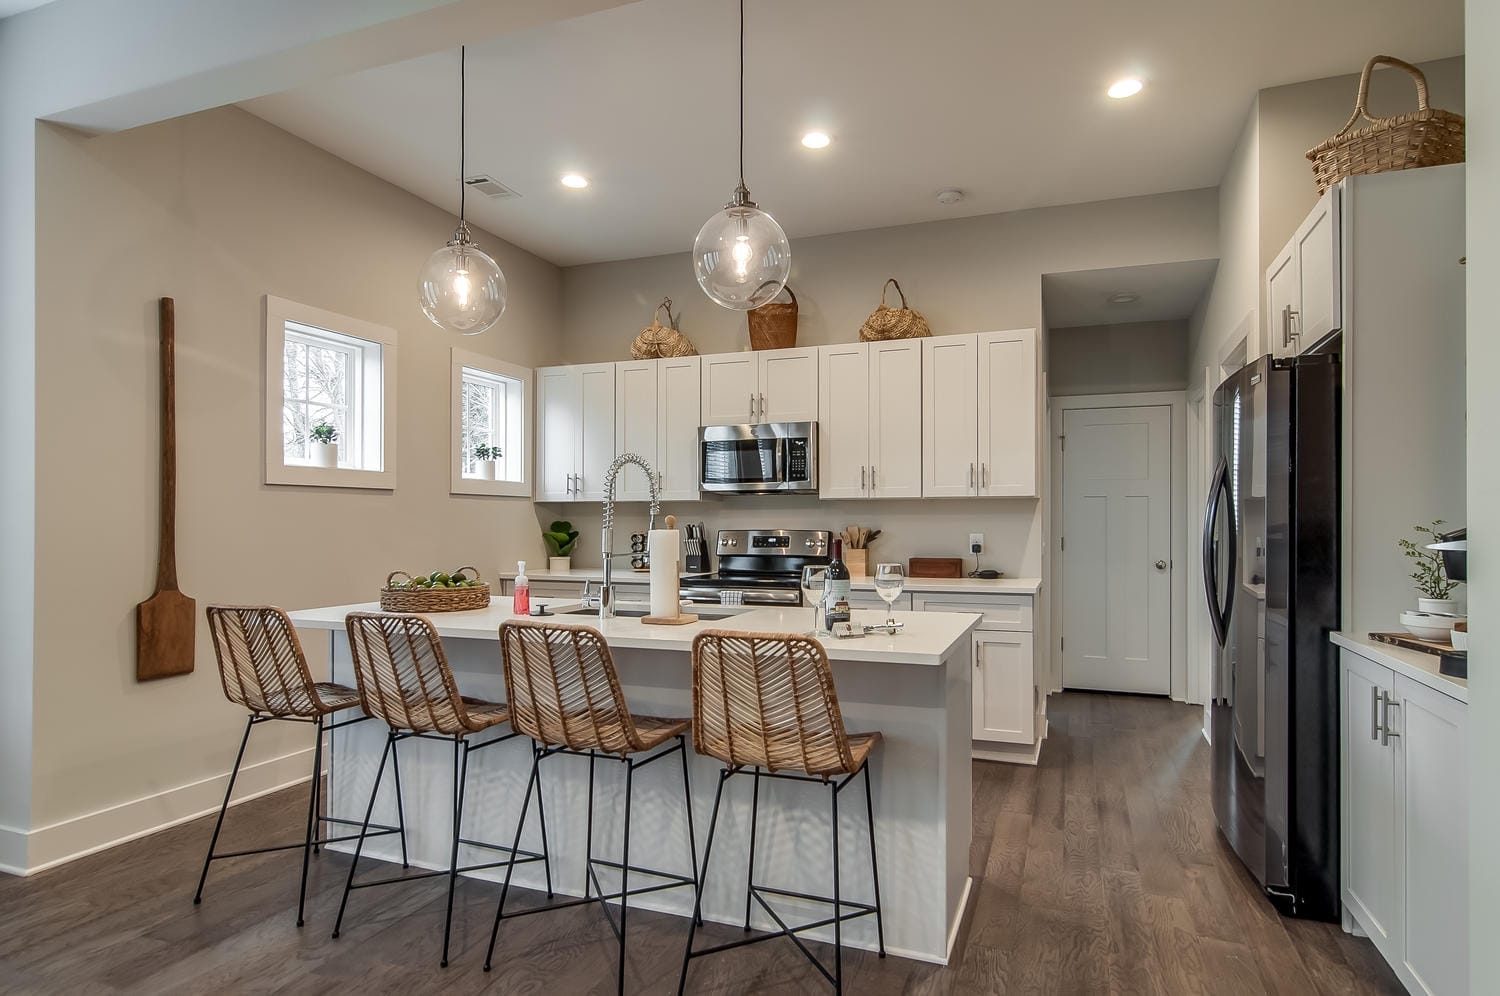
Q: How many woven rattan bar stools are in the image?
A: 4